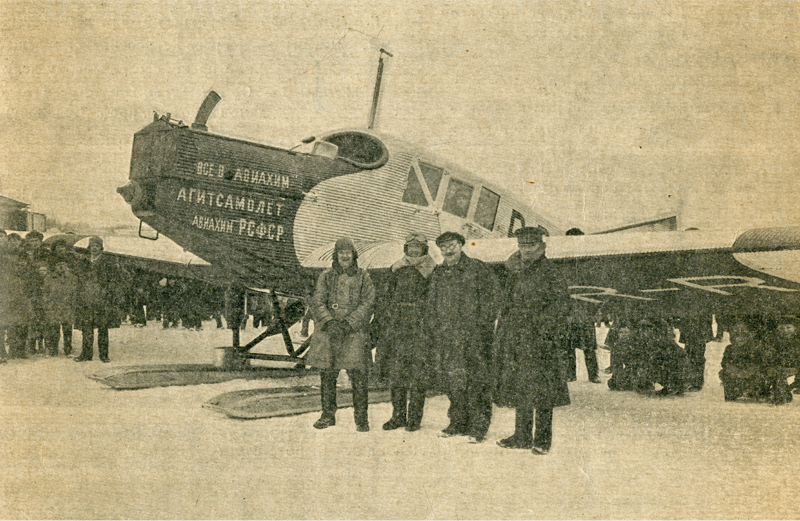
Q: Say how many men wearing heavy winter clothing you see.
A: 4